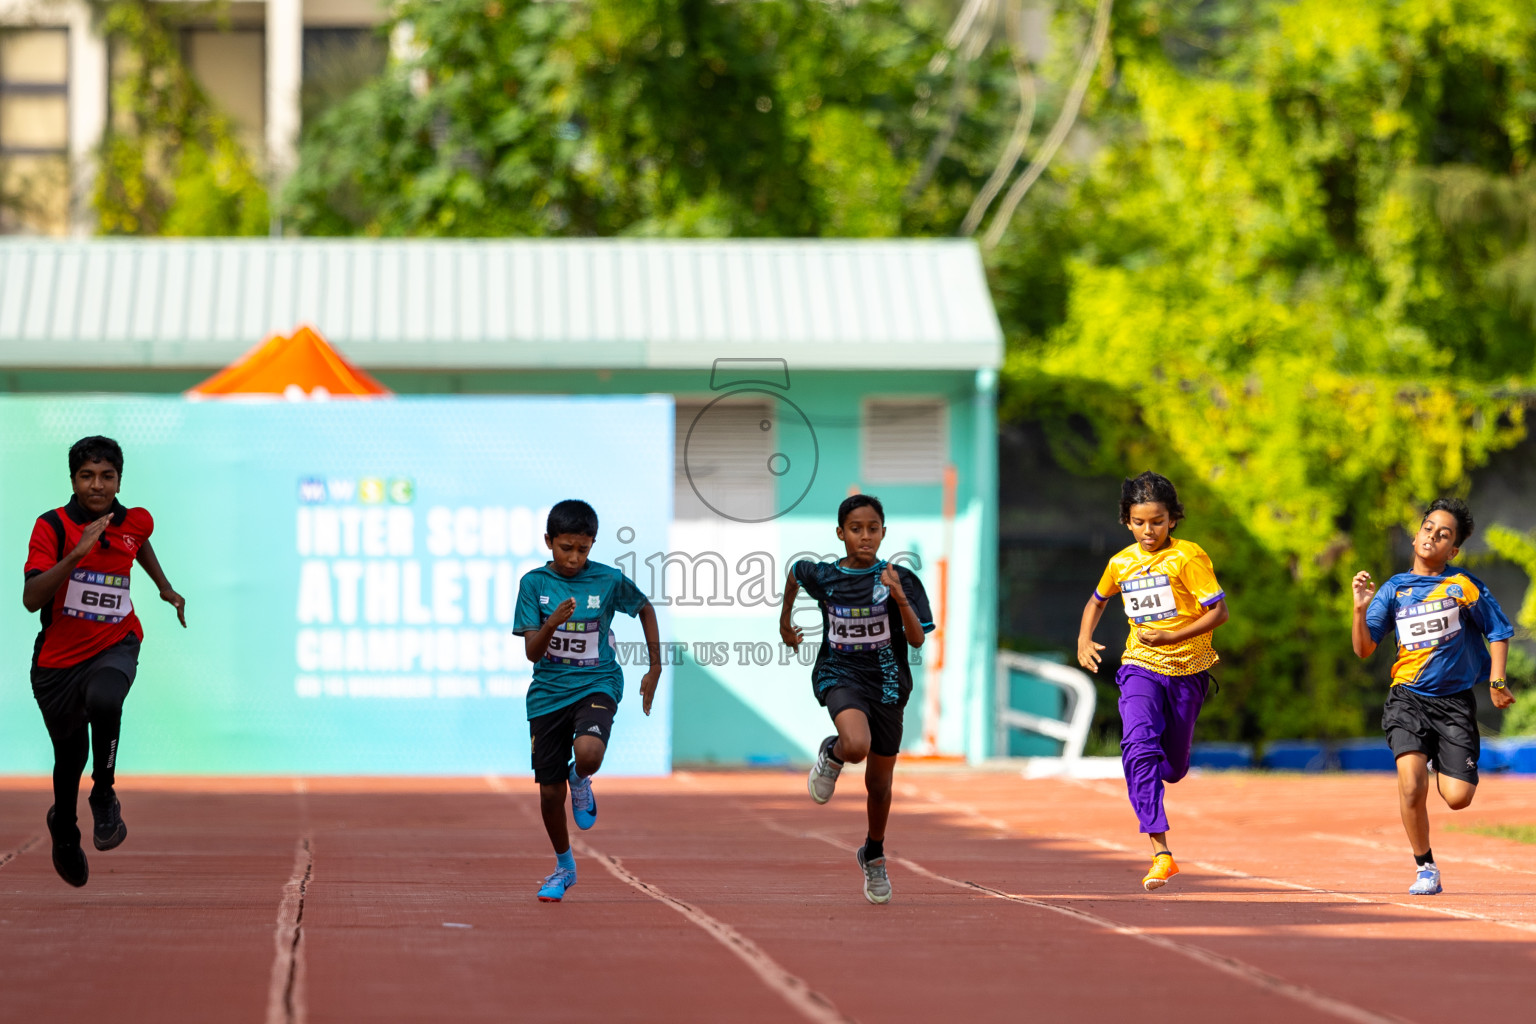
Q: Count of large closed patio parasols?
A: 0